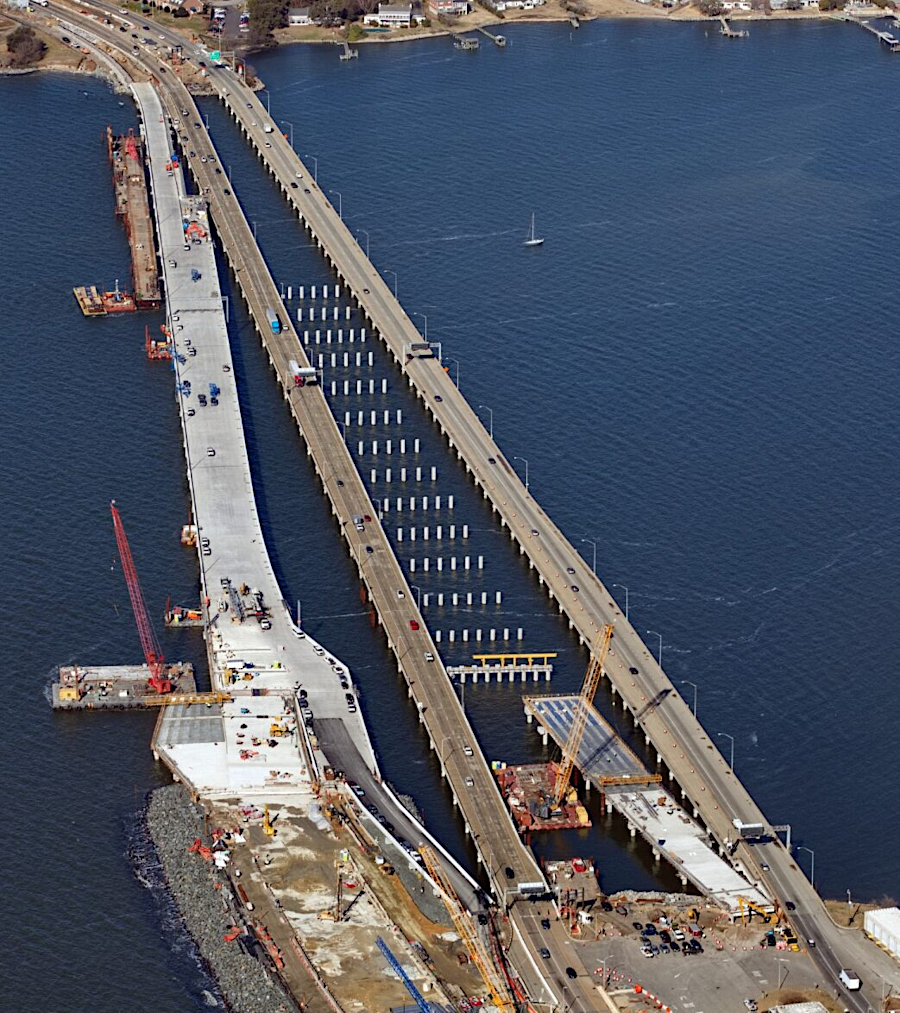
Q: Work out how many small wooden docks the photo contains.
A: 6